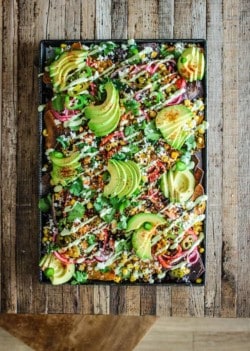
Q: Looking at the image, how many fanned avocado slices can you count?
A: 9